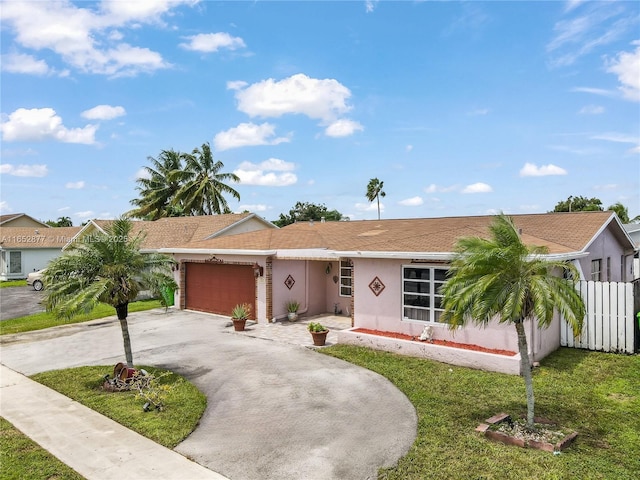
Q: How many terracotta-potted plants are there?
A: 2